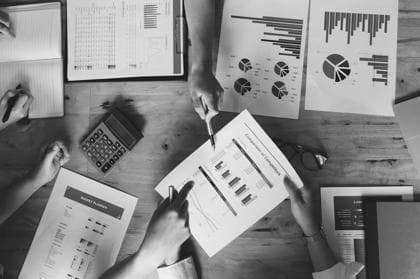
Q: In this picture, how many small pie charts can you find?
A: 4